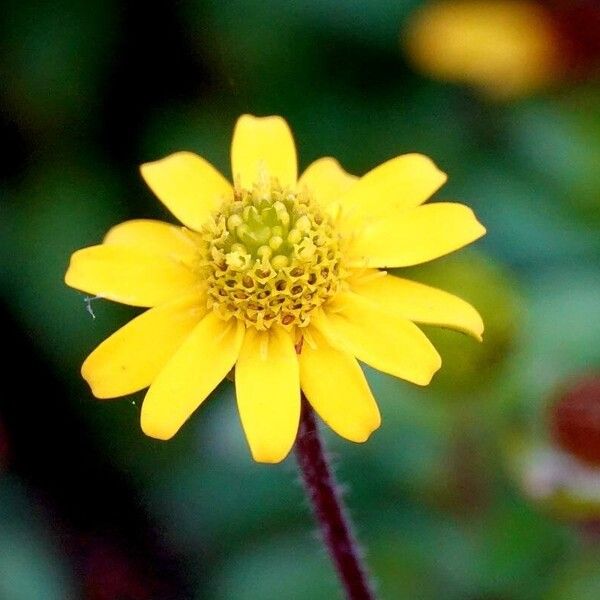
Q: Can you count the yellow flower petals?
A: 13